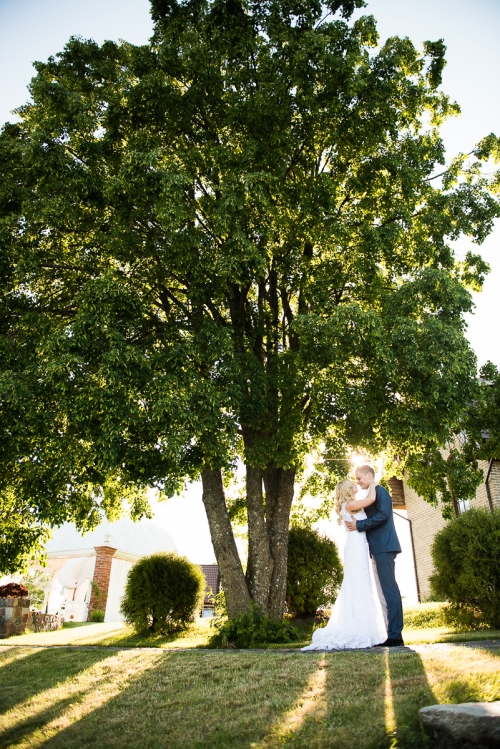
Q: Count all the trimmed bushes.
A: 3